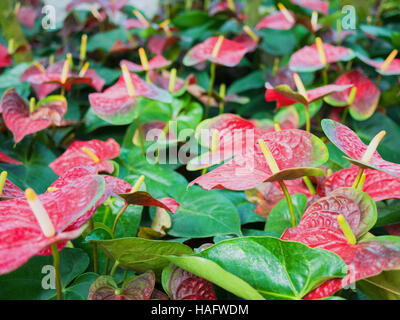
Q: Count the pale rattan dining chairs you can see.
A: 0